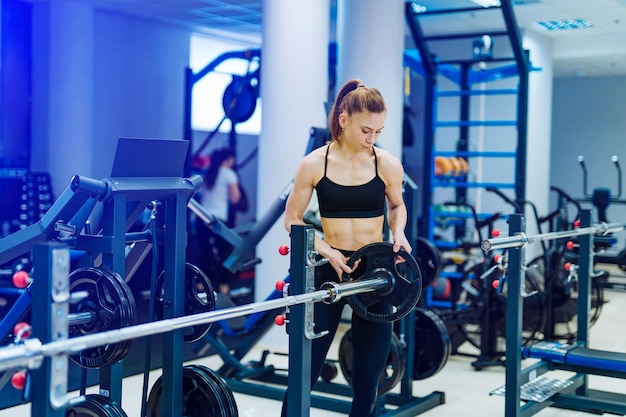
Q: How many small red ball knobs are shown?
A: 12